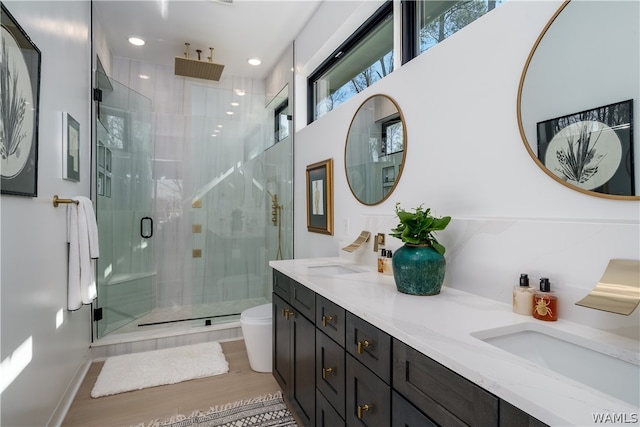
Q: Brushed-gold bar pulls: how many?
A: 6